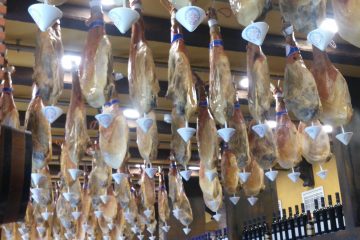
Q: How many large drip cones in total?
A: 5